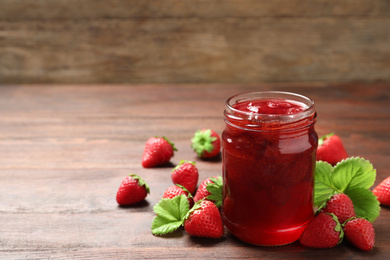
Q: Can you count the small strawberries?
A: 12